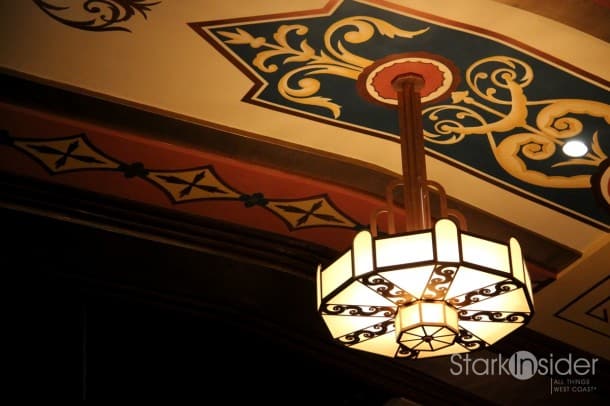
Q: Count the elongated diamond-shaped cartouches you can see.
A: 3